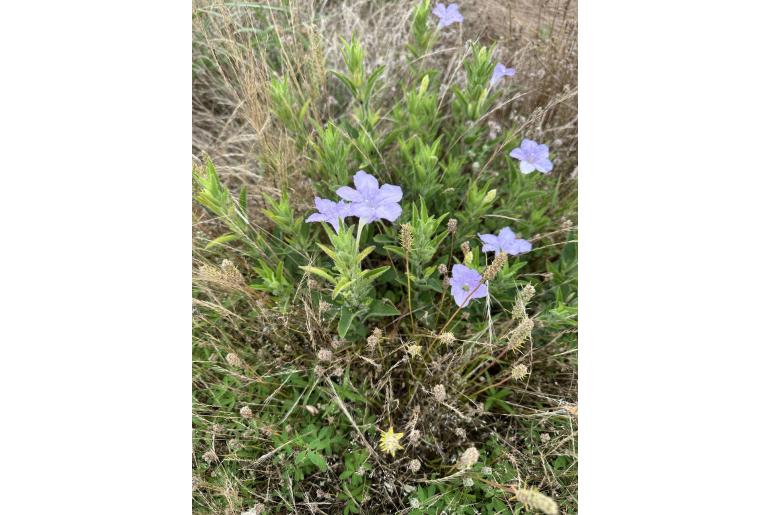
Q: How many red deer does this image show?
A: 0